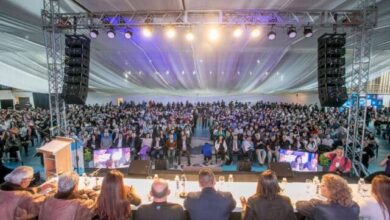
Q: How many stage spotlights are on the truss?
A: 12